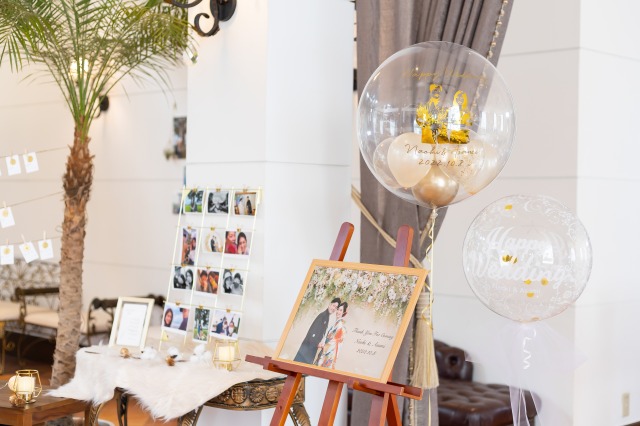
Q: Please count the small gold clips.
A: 12